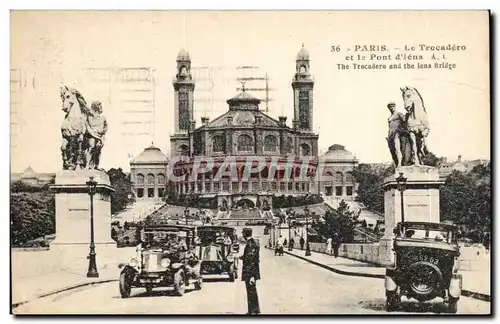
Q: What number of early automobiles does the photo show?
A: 3